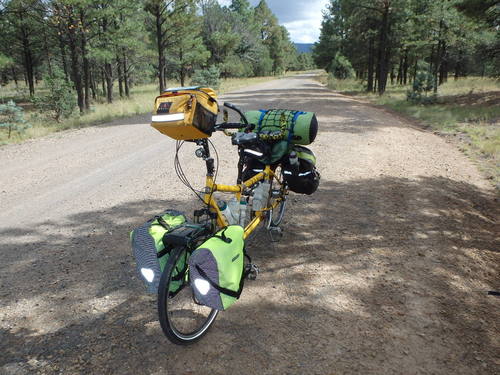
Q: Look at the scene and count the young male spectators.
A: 0